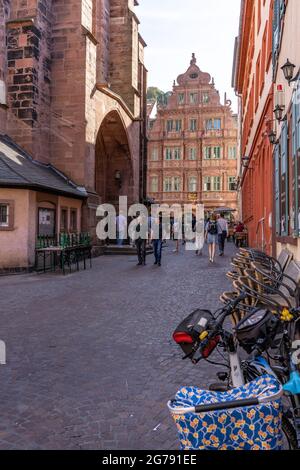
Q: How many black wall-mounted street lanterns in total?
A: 4